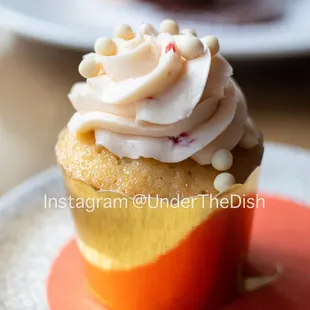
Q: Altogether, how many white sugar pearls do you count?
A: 9